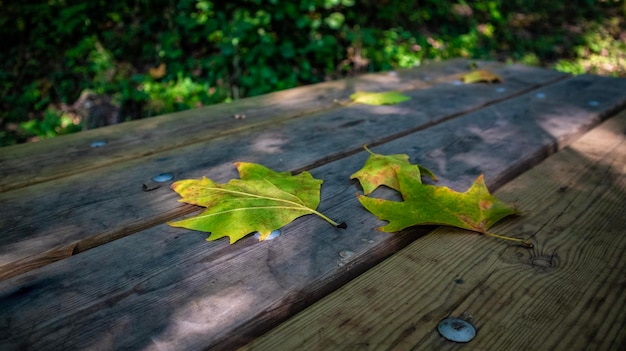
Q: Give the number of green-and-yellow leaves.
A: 5